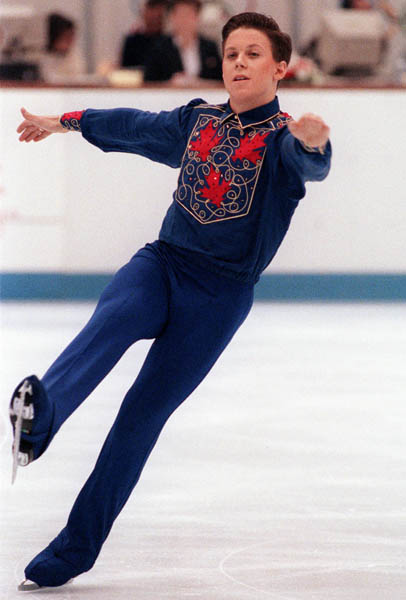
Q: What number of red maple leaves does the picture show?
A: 3